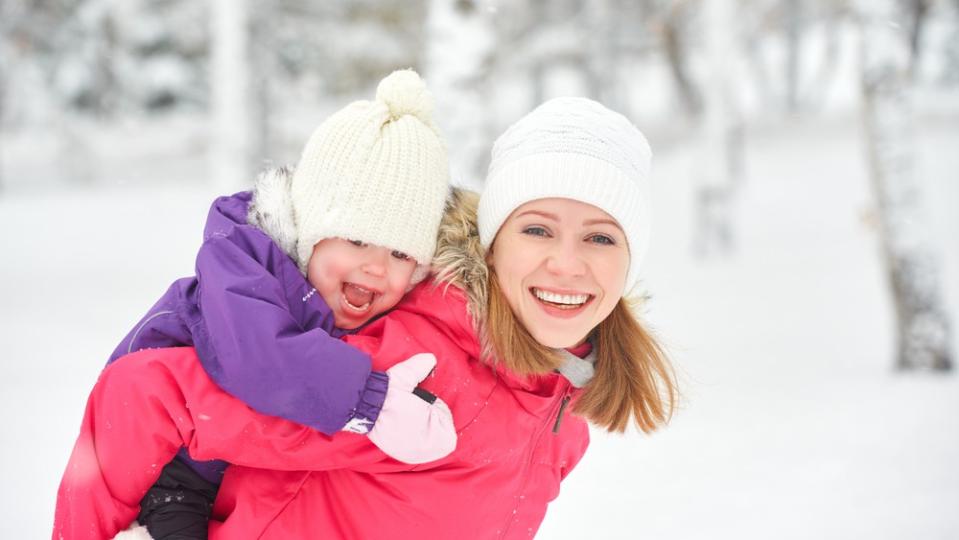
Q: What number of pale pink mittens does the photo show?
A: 1